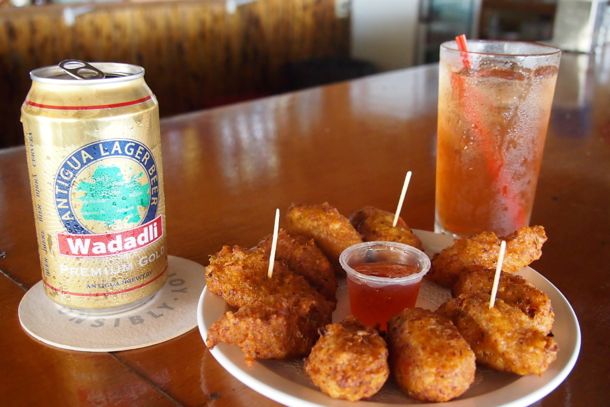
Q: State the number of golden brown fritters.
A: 10